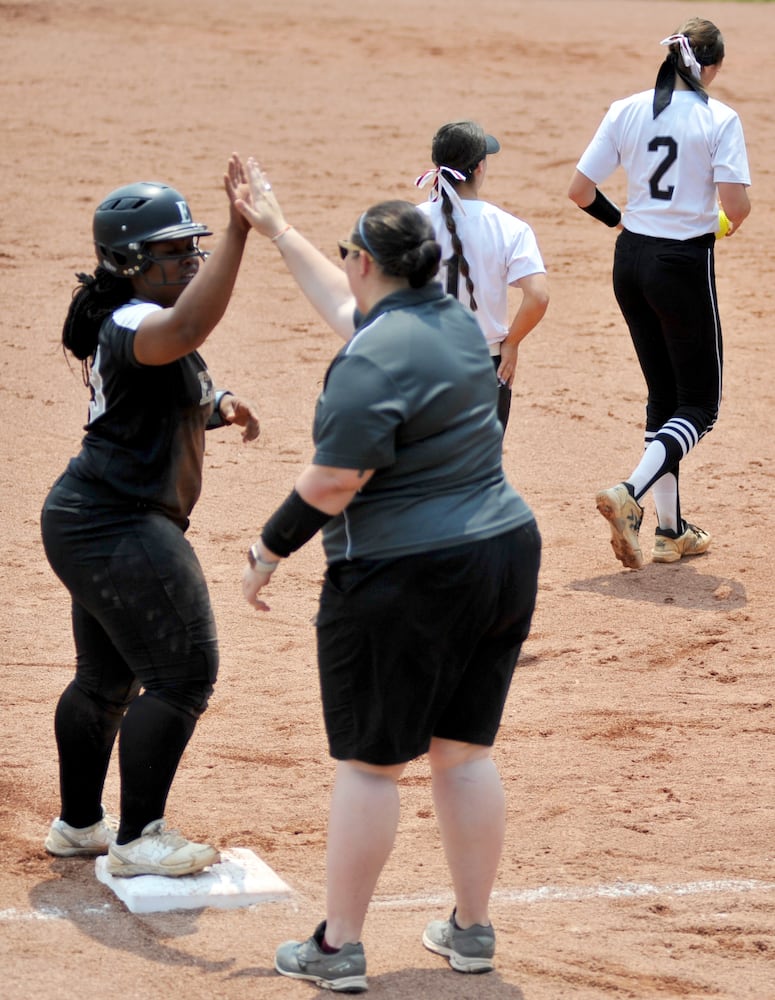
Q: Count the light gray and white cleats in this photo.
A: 2